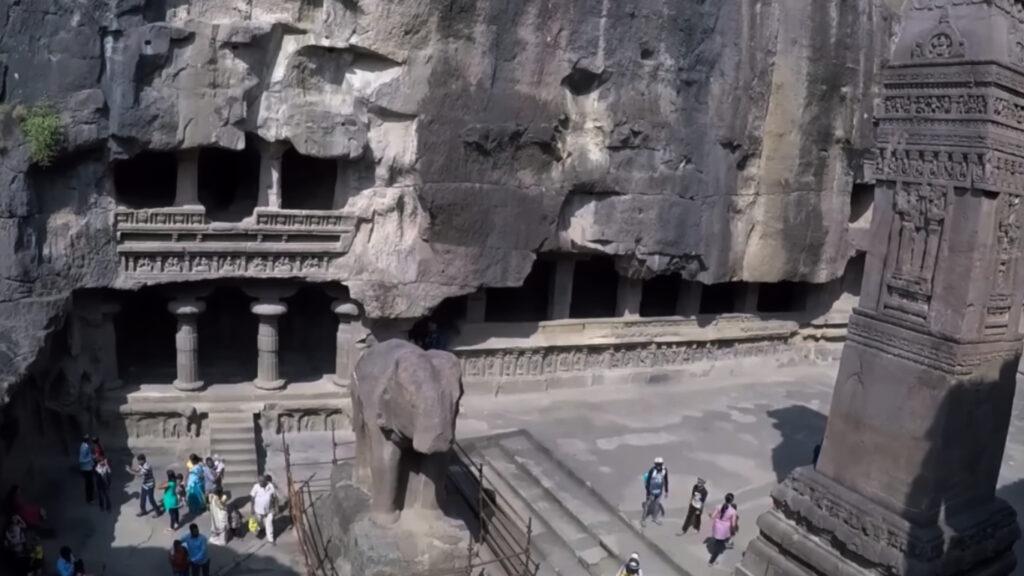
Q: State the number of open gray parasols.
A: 0